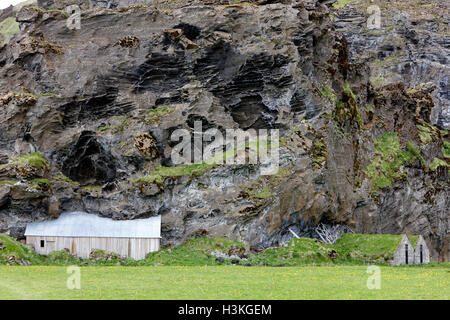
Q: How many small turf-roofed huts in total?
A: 2